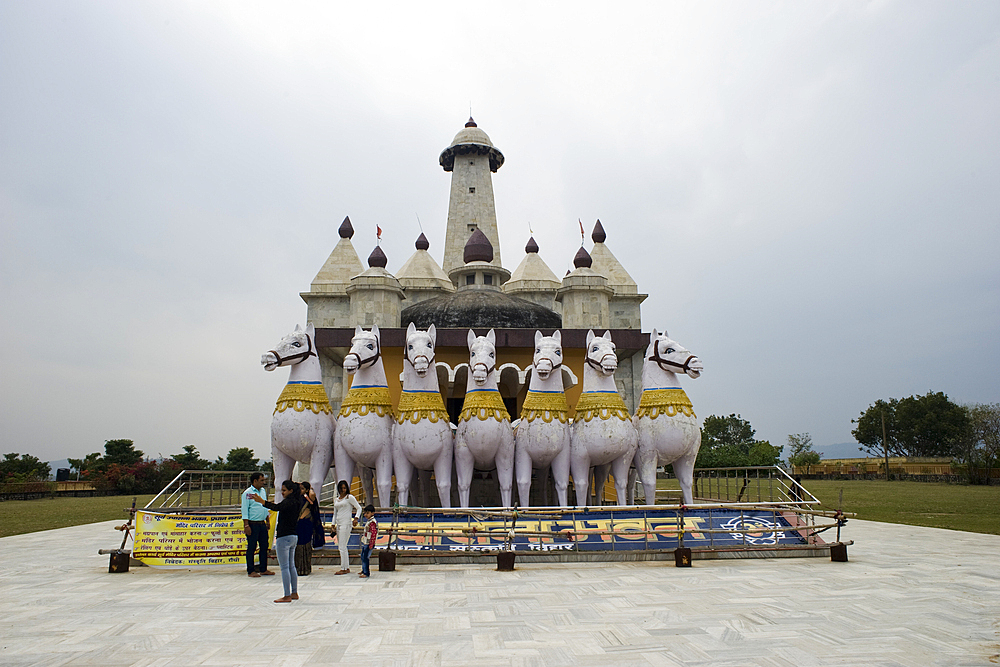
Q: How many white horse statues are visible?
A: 7